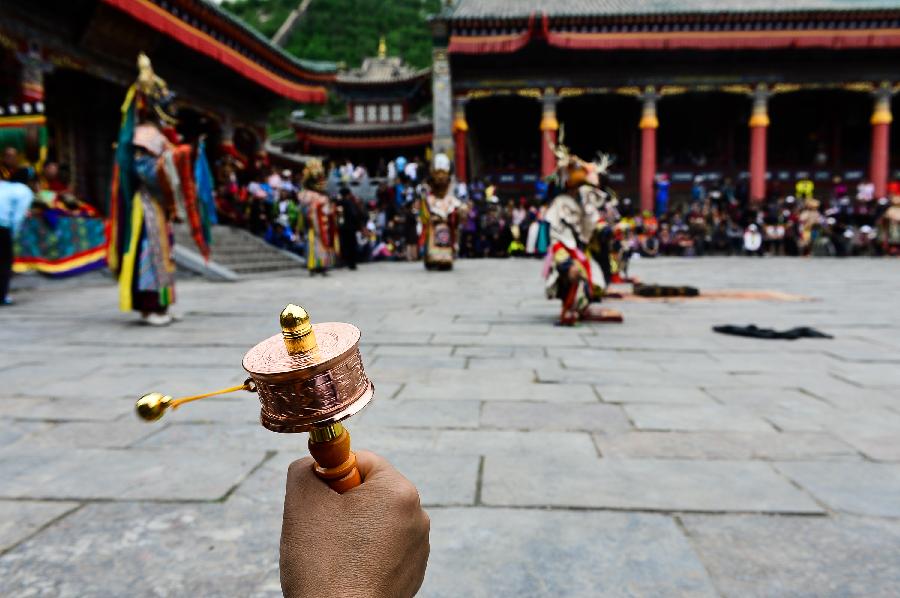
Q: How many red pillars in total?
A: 5